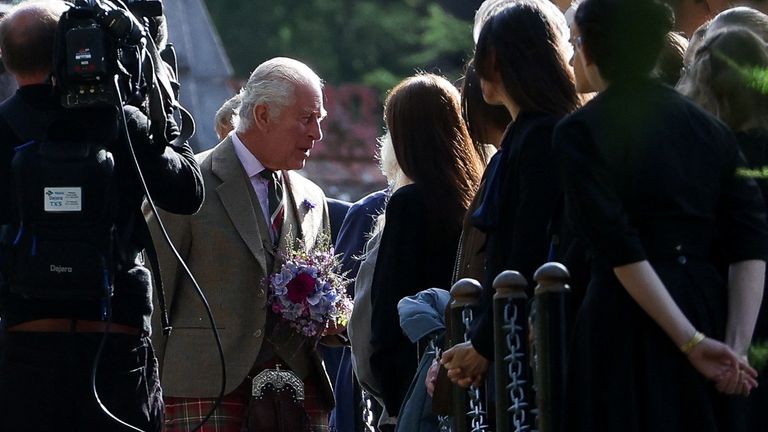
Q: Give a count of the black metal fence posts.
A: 3